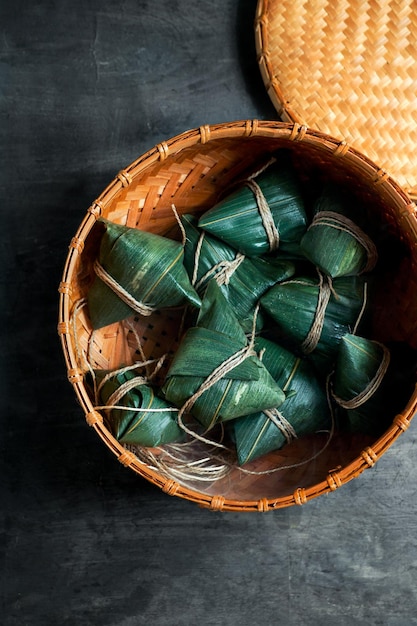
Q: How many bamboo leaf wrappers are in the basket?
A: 9